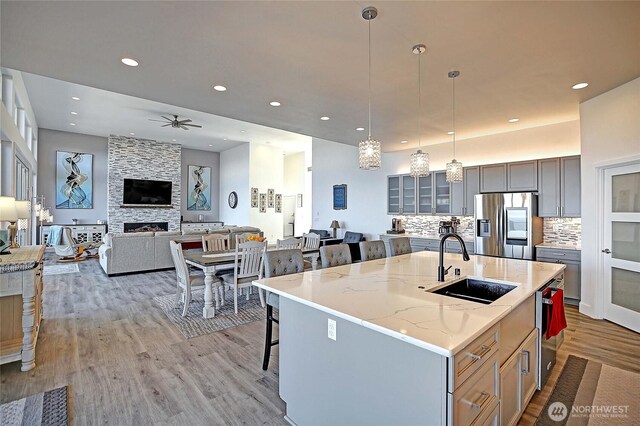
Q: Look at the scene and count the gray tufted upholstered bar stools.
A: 4